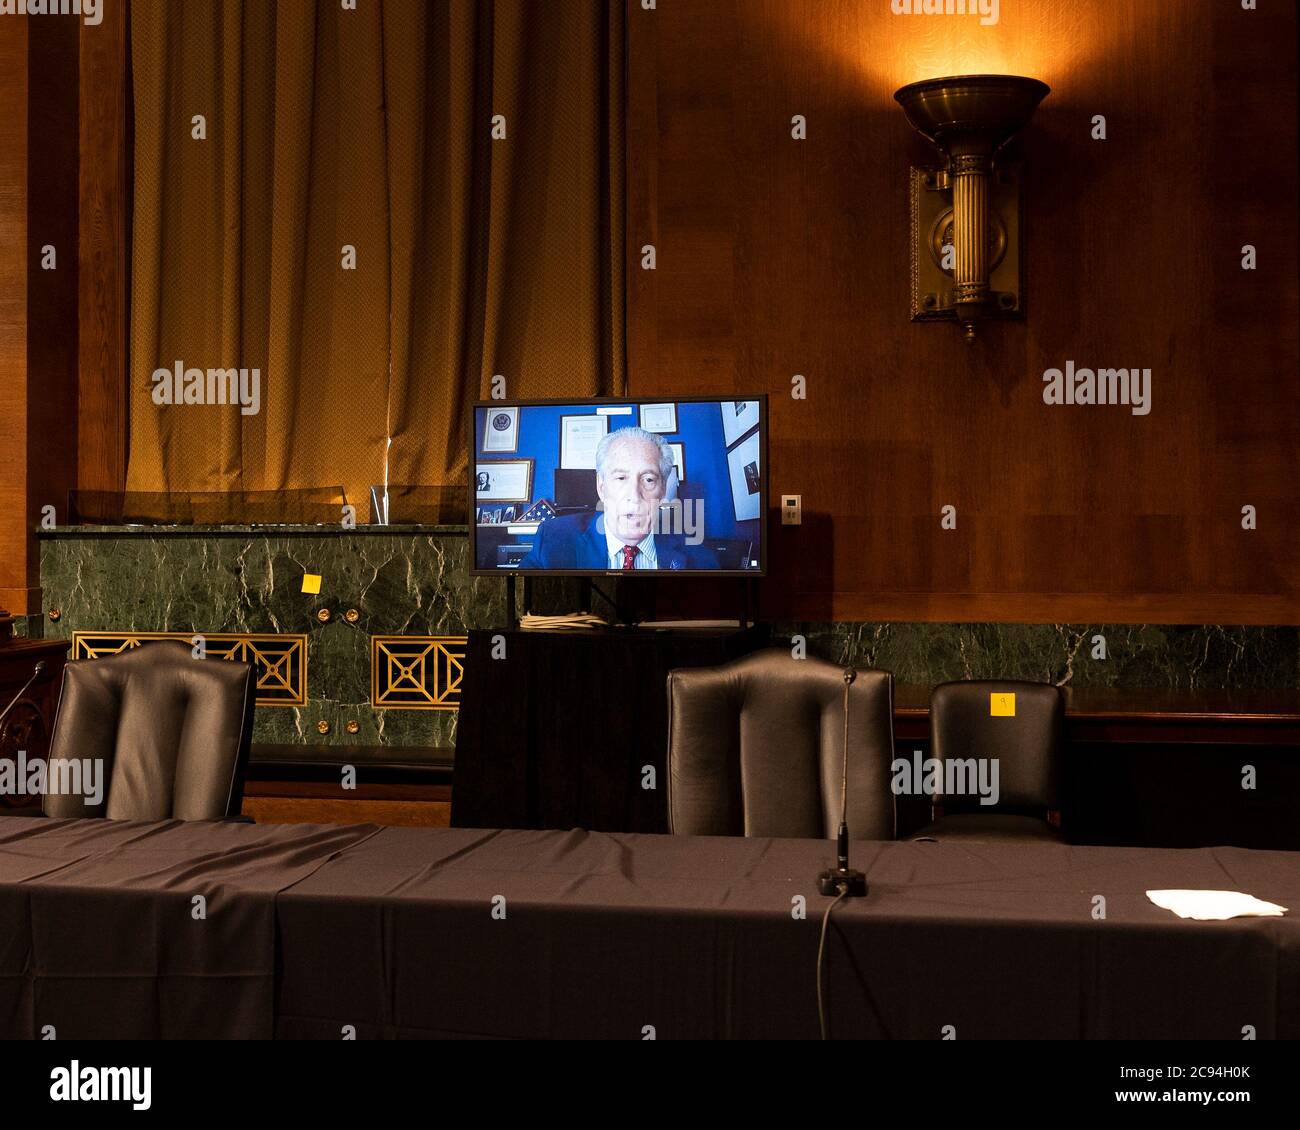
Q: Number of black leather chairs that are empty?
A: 3